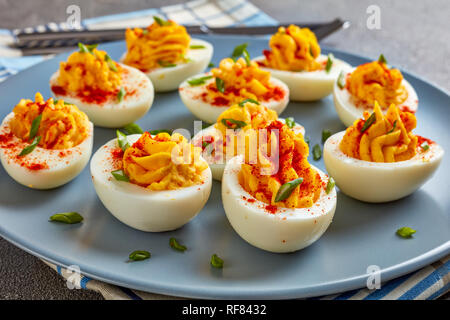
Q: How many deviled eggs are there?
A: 10